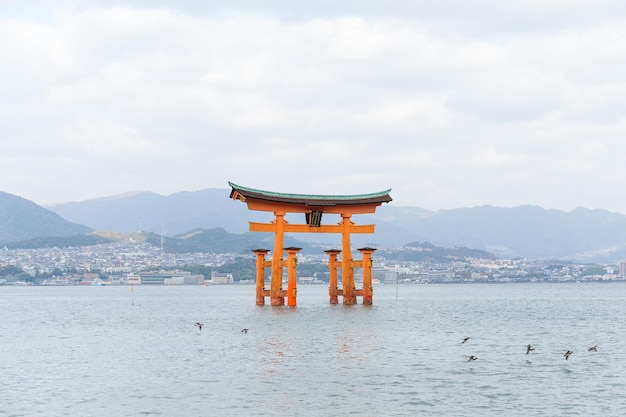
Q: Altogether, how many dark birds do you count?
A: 7